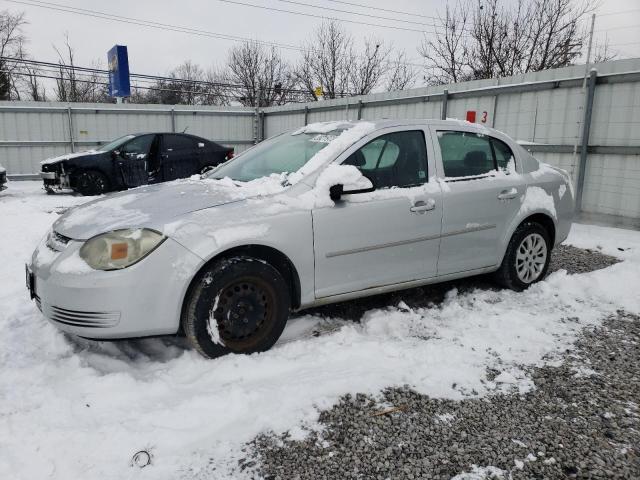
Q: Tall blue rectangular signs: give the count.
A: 1